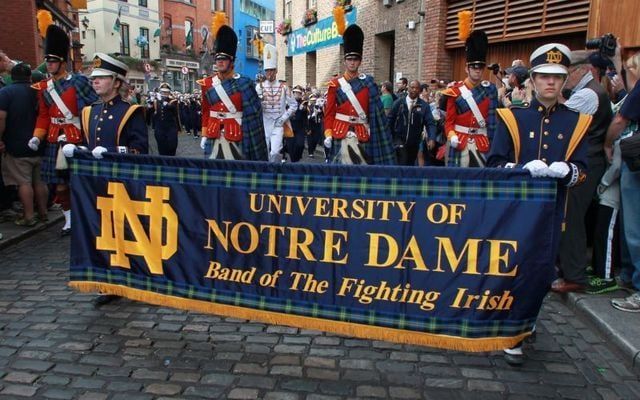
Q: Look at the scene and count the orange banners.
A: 0